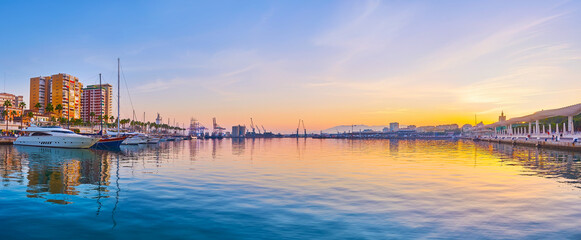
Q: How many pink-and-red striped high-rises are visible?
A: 1